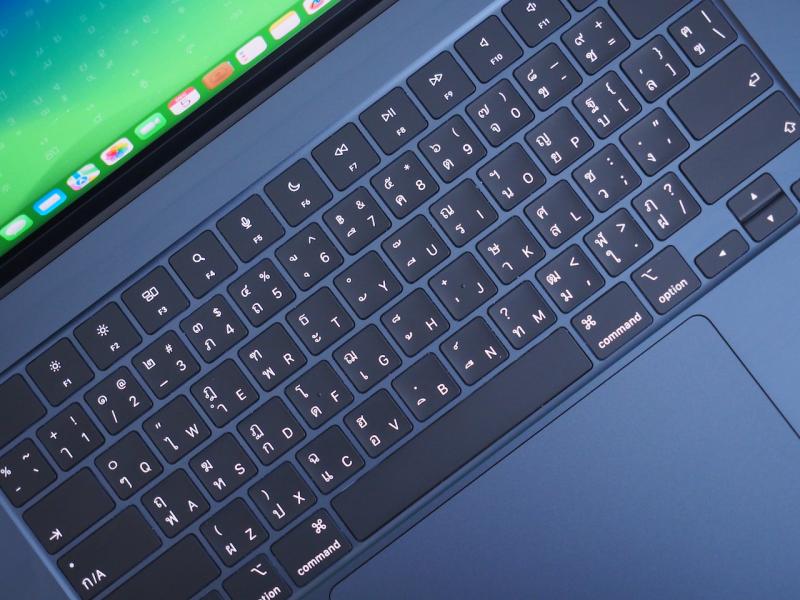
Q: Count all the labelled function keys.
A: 11